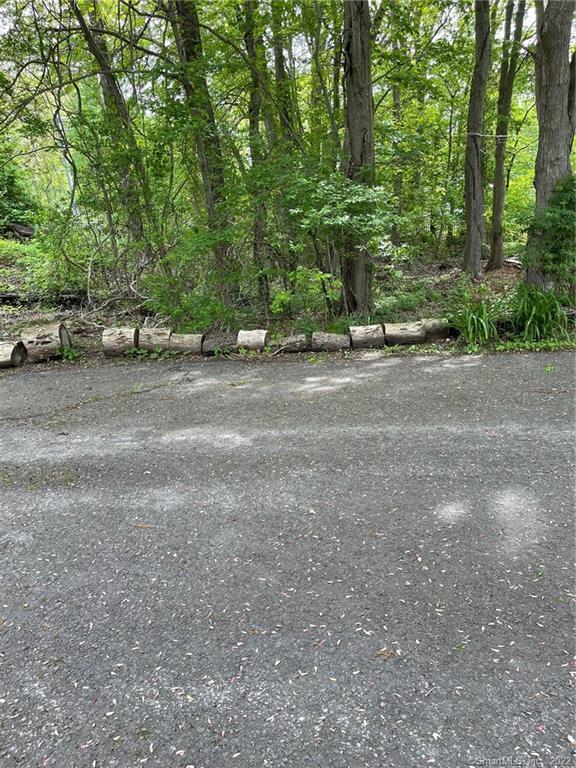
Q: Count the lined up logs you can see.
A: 12